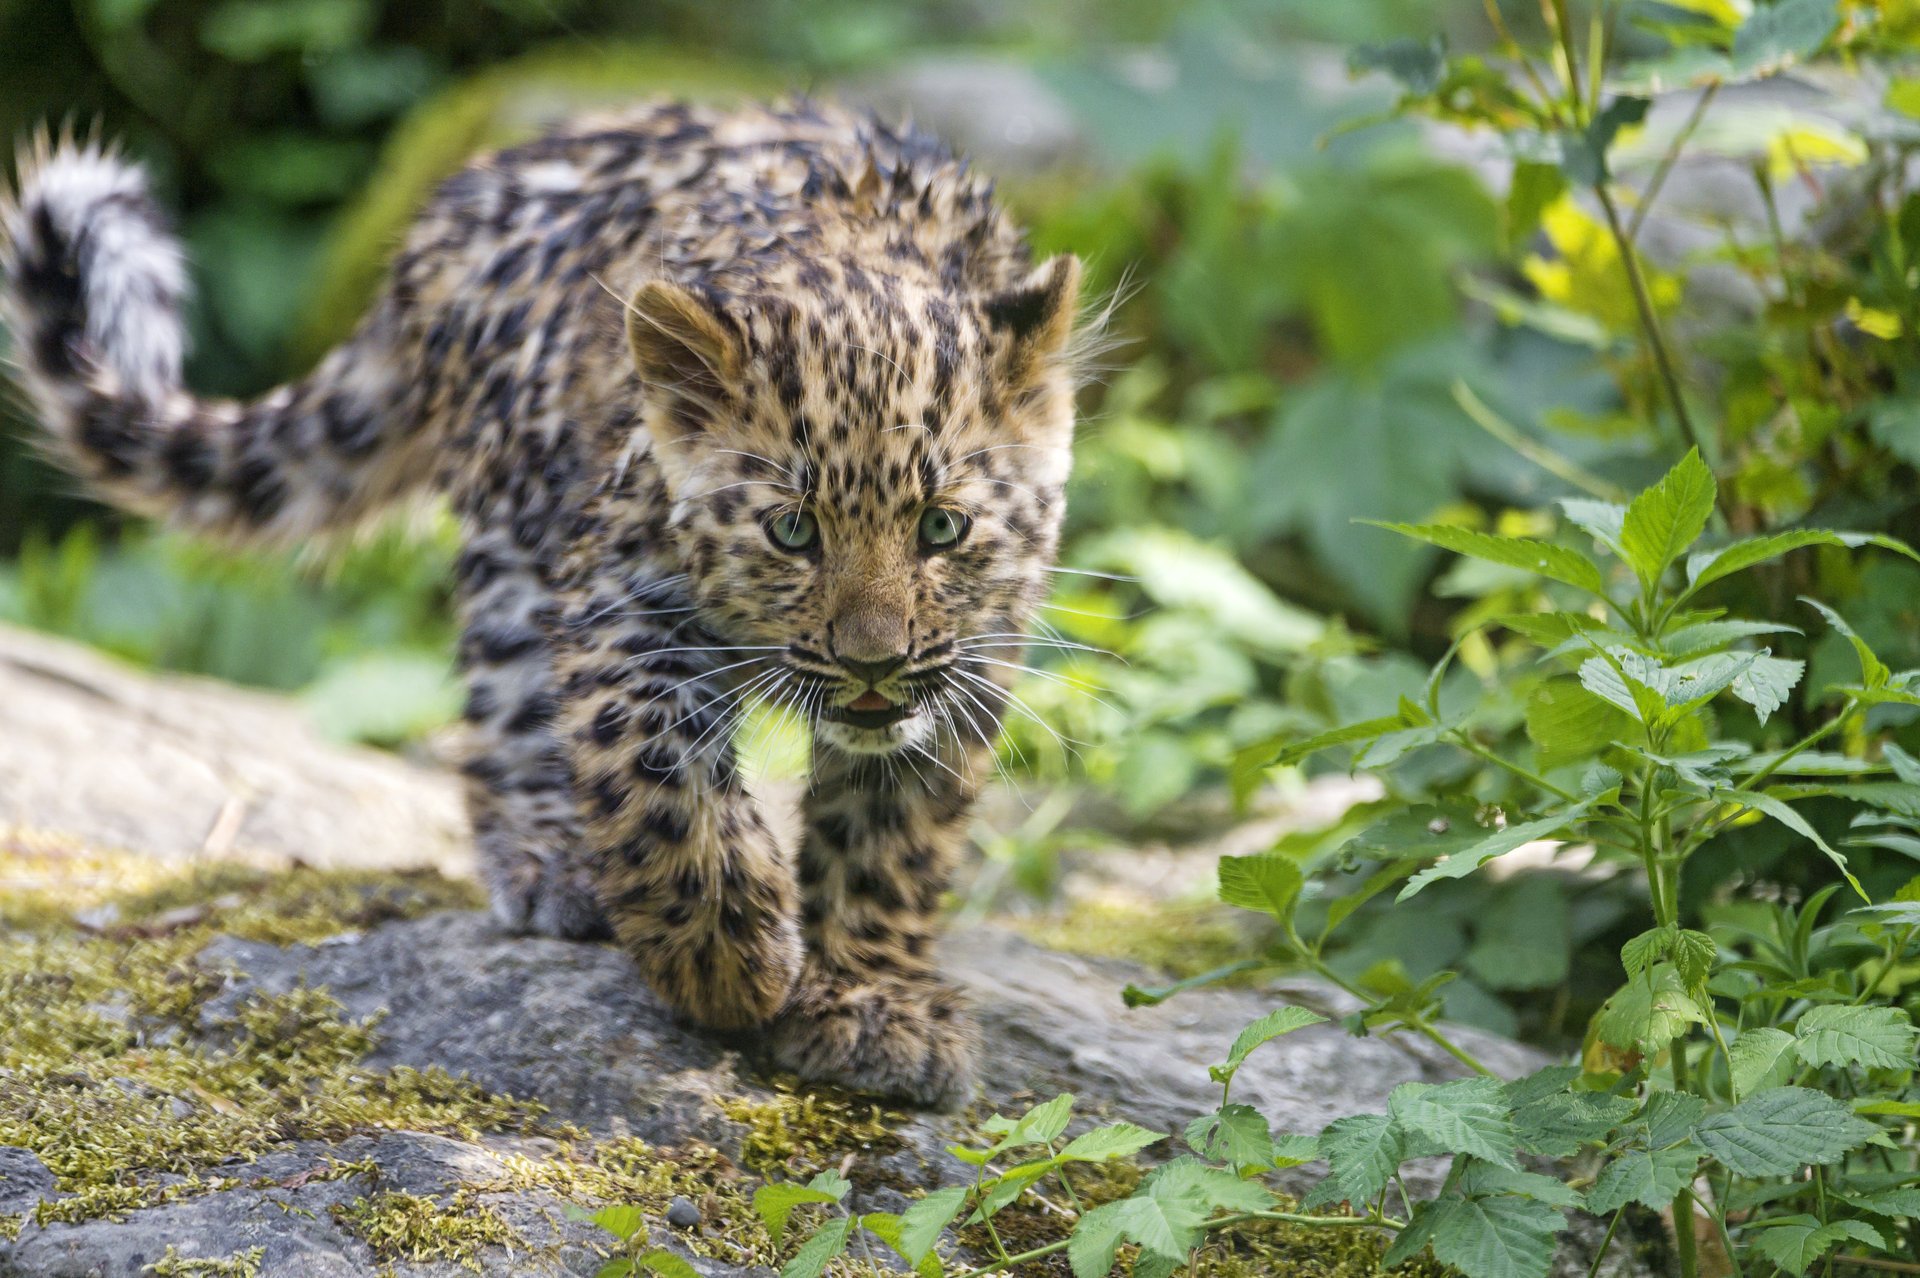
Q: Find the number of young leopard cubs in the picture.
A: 1